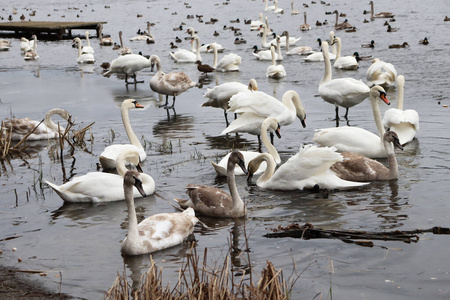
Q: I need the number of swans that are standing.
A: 5